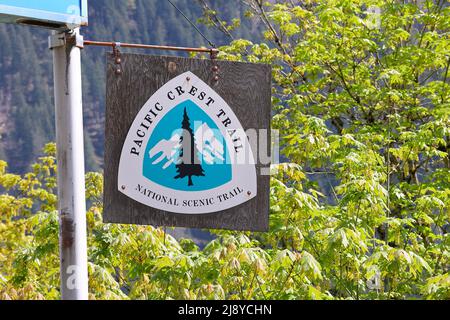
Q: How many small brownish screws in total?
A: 7